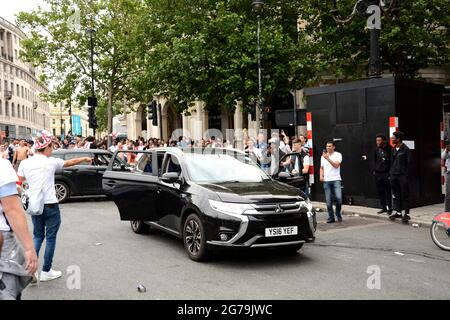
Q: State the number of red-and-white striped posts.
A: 3